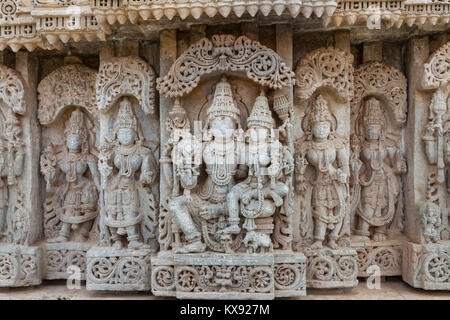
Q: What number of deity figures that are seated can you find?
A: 2